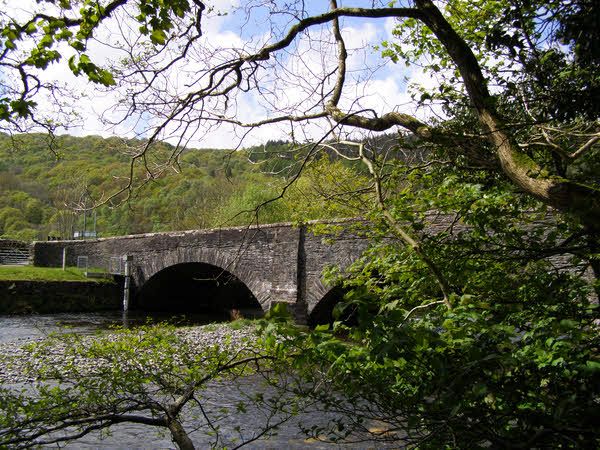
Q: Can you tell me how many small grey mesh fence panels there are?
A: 2